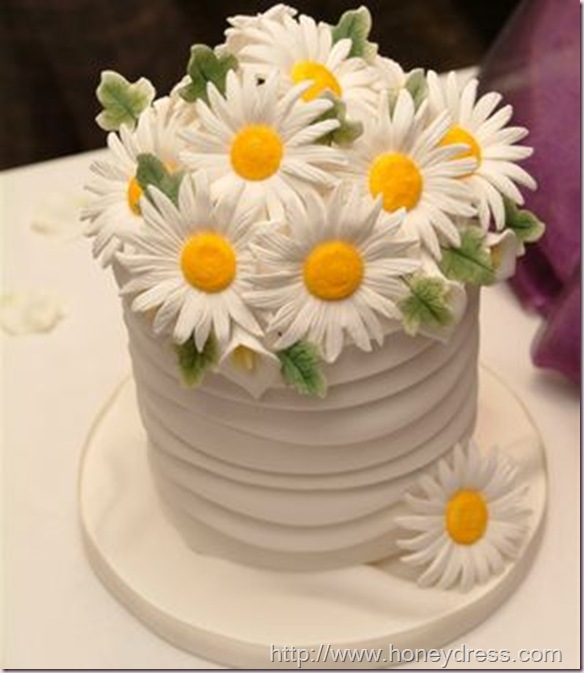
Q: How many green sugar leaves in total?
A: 11